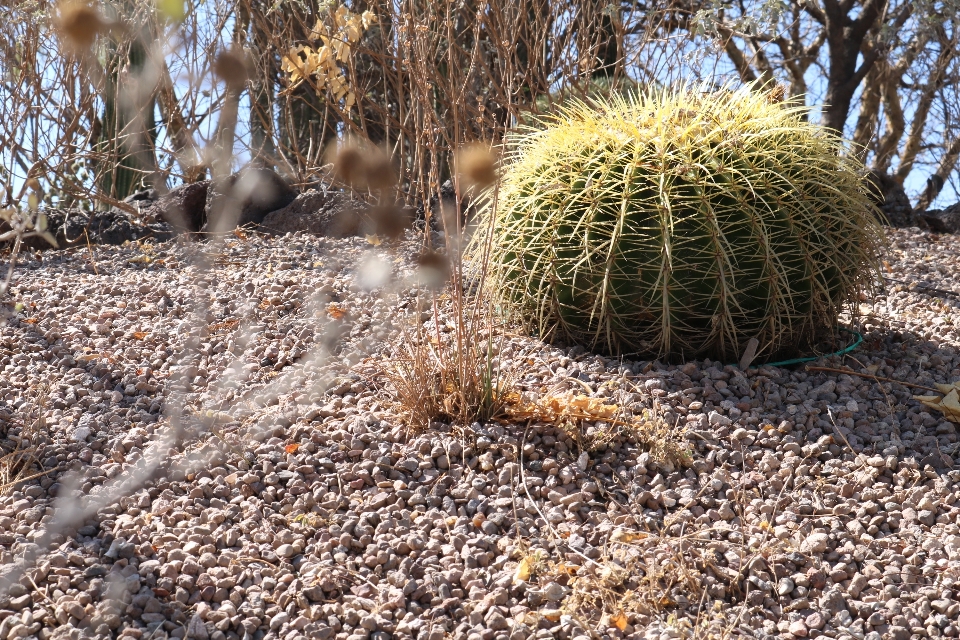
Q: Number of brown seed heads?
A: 7